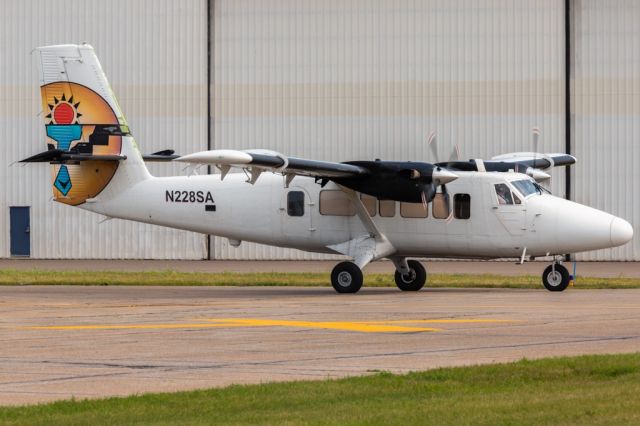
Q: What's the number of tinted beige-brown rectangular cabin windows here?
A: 5